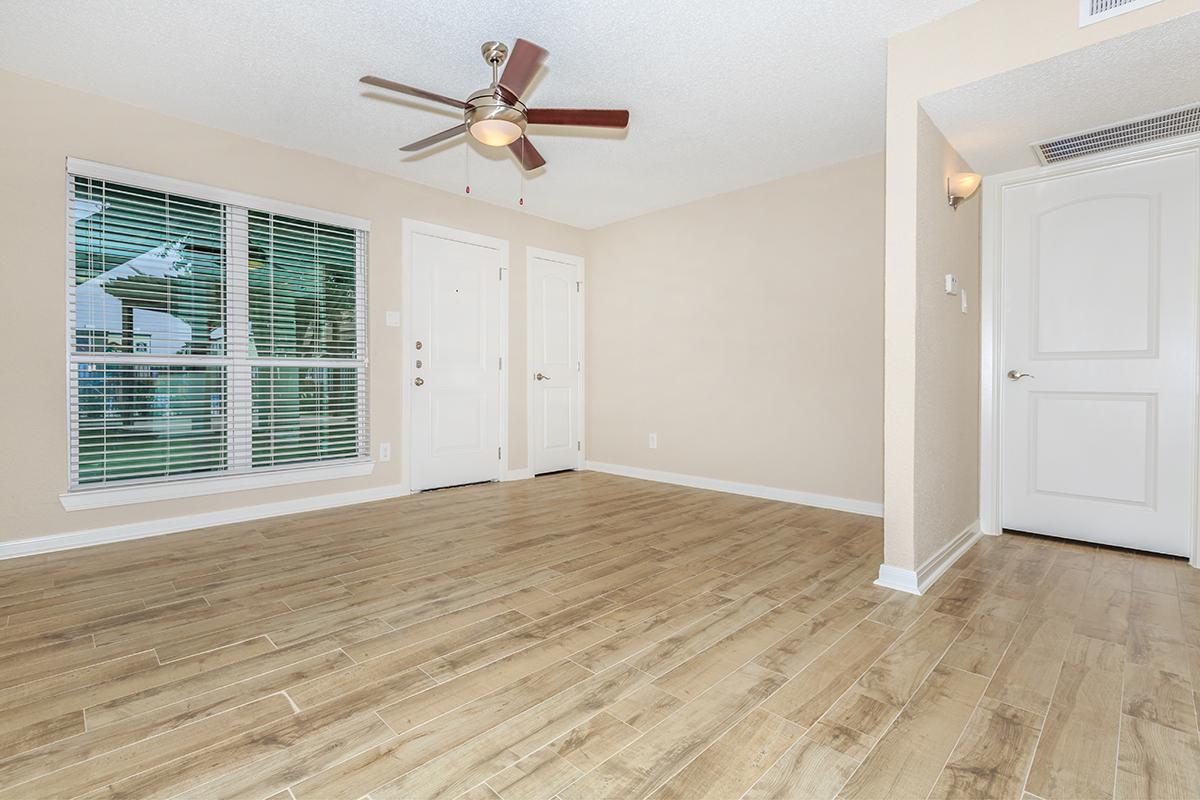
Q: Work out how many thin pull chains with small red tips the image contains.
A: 2